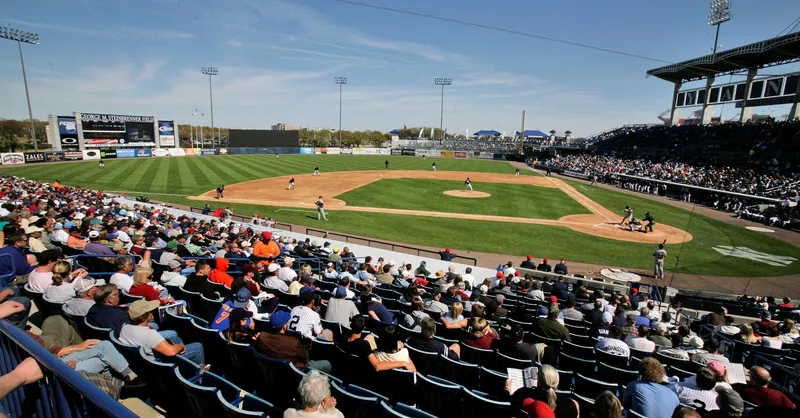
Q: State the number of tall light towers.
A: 5